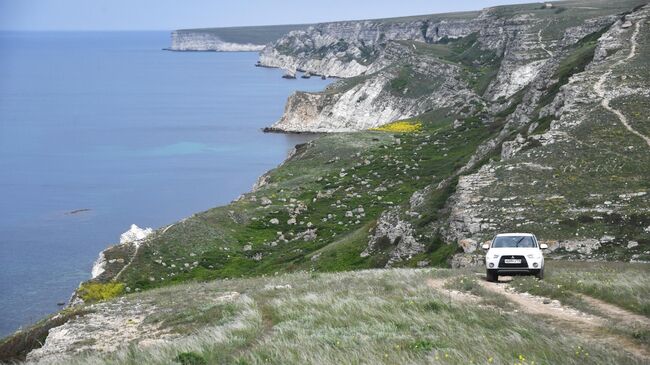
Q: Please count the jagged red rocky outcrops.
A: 0